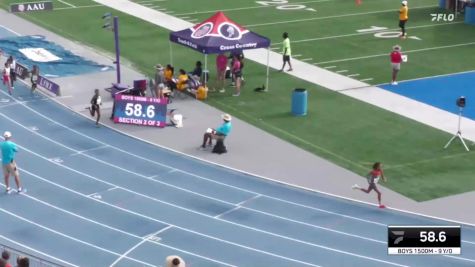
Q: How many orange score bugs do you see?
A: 0